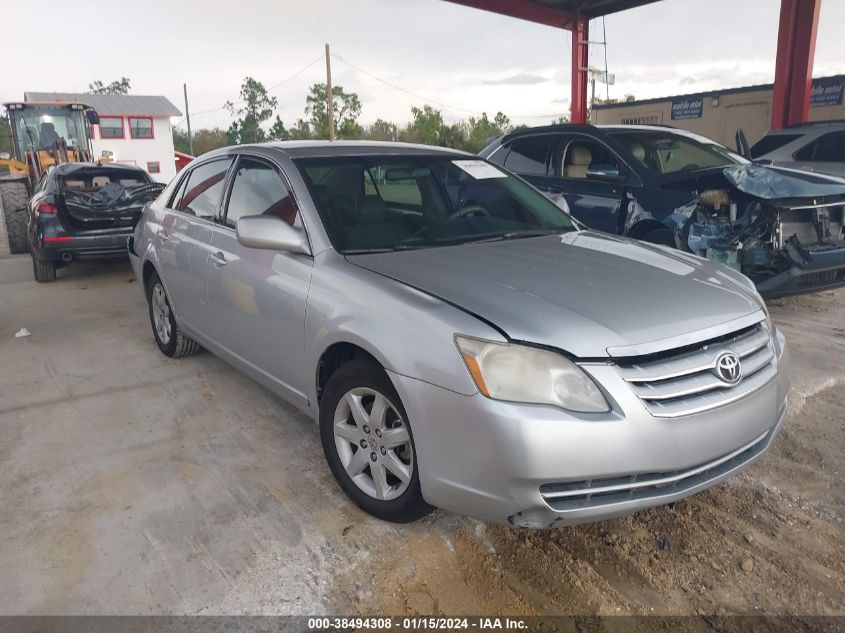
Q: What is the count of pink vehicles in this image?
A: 0